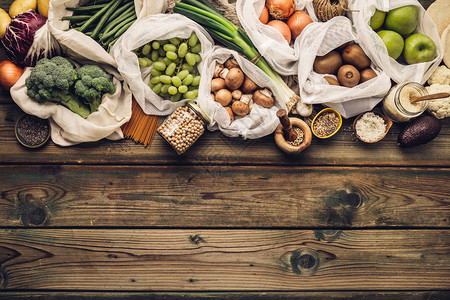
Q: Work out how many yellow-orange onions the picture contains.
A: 5